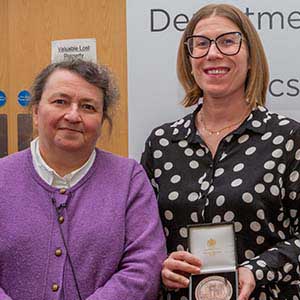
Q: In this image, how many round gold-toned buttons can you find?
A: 4